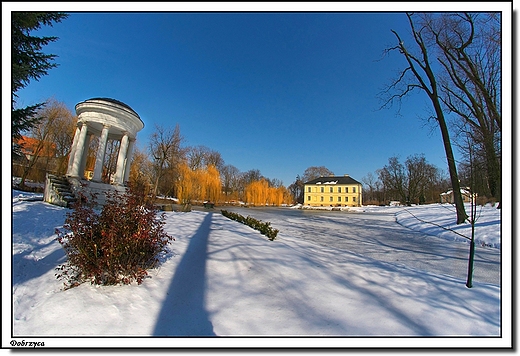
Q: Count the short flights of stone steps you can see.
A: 1